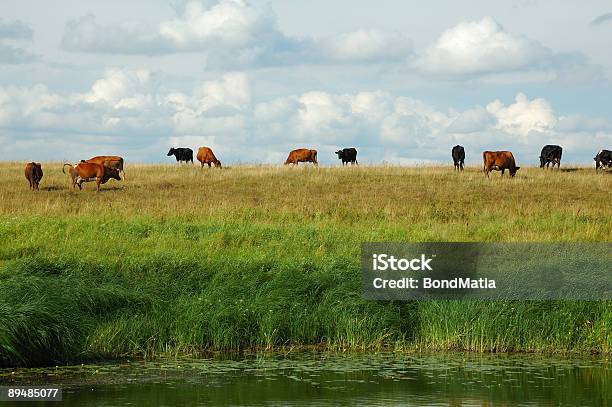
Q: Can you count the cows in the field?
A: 11